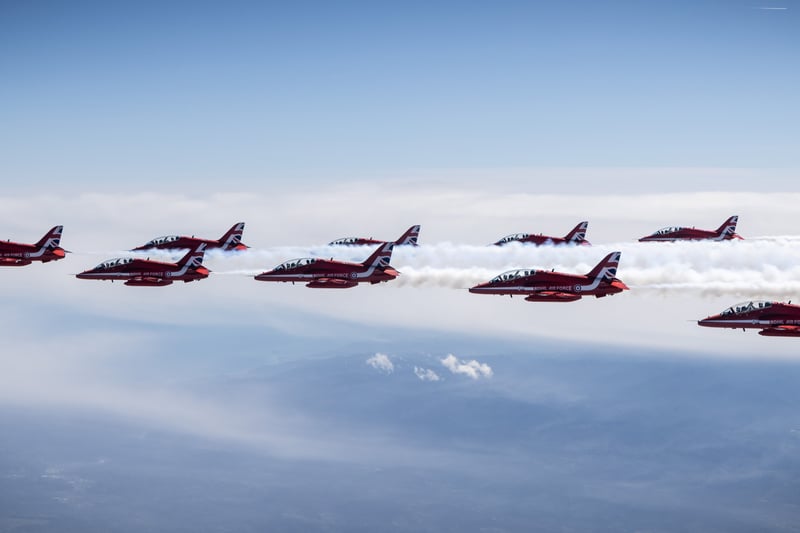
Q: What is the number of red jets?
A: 9